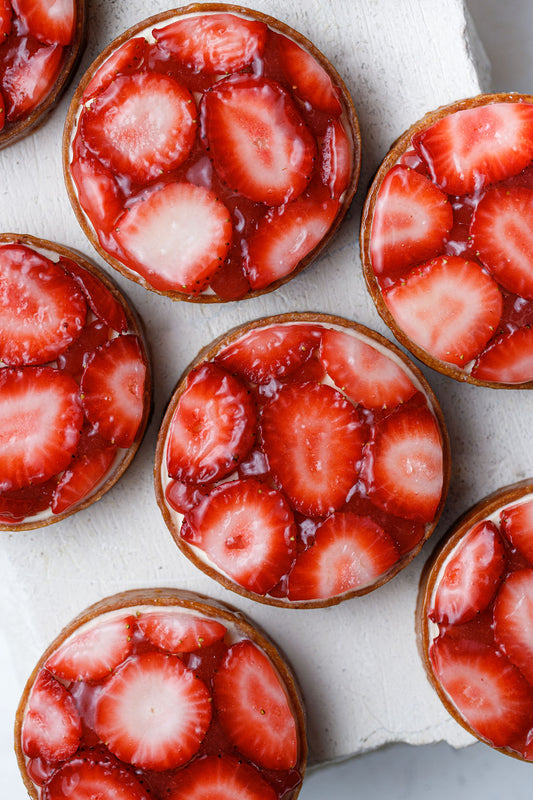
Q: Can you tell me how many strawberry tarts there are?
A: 7